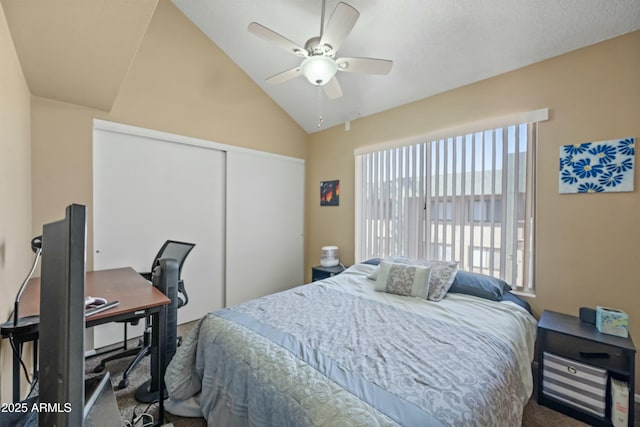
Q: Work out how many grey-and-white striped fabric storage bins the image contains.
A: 1